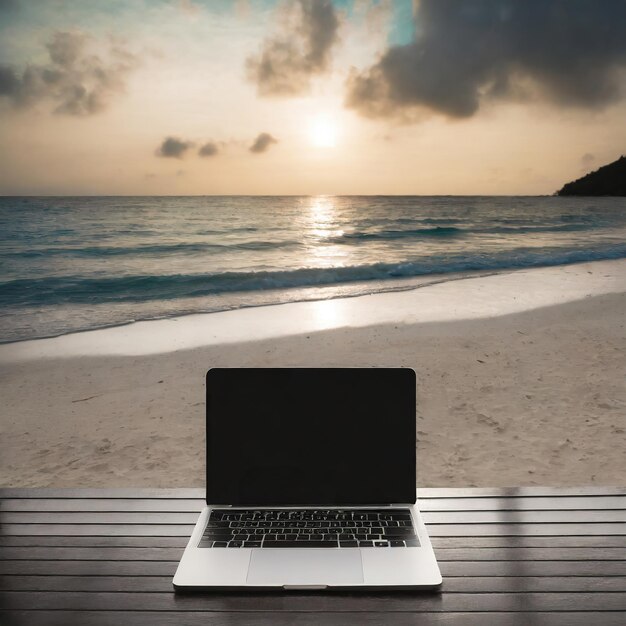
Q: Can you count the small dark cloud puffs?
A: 3